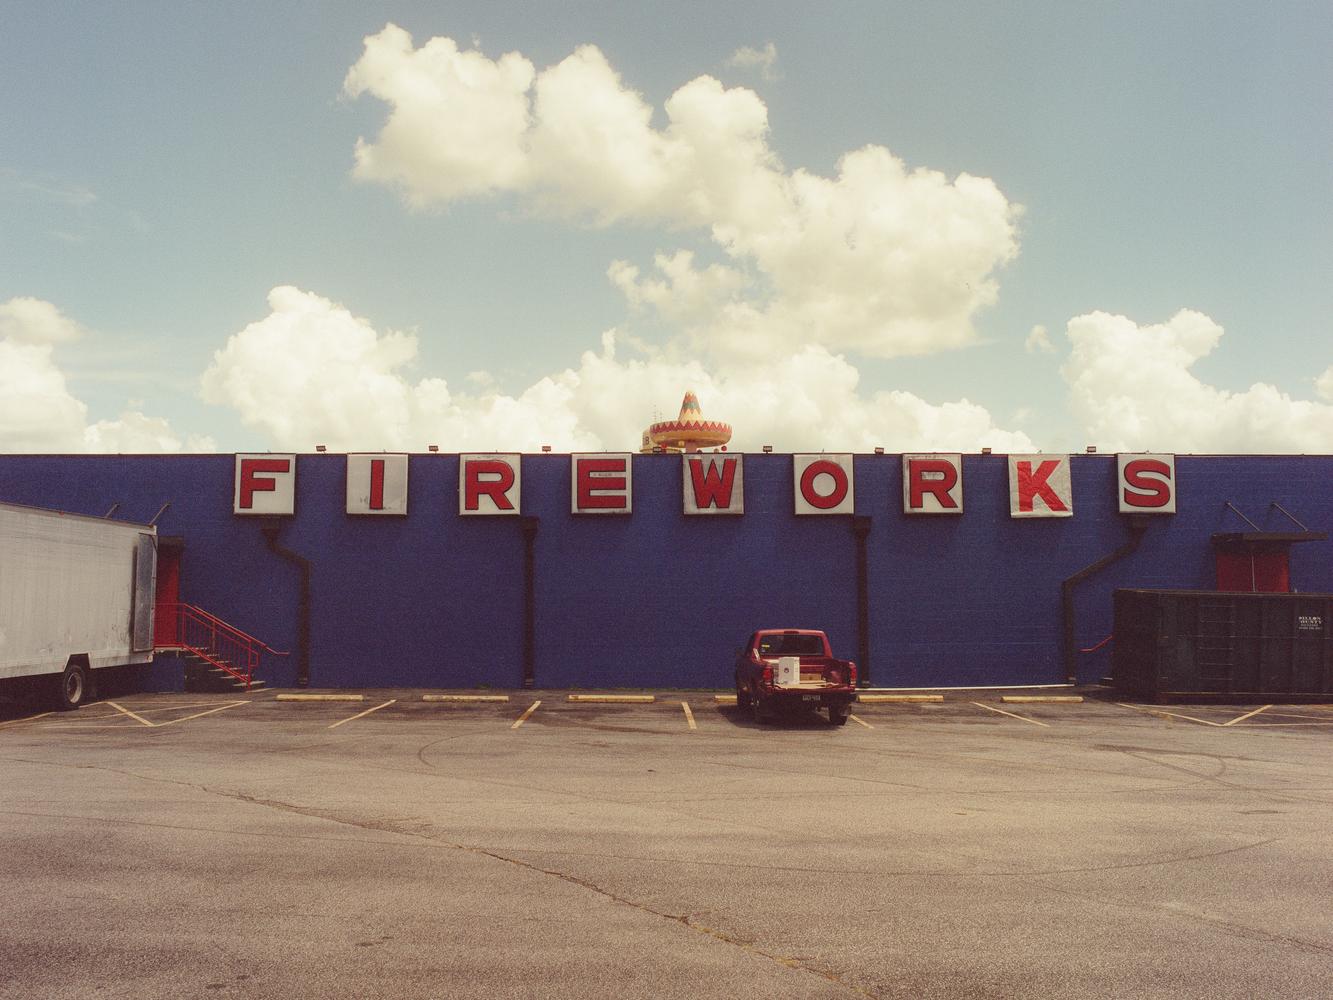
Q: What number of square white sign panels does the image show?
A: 9